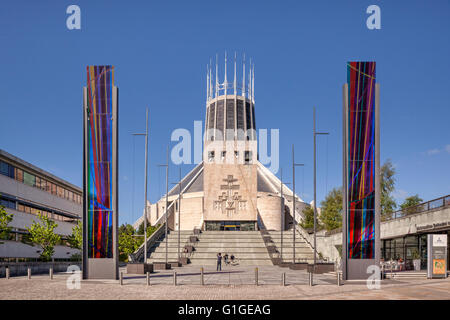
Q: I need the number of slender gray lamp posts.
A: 6